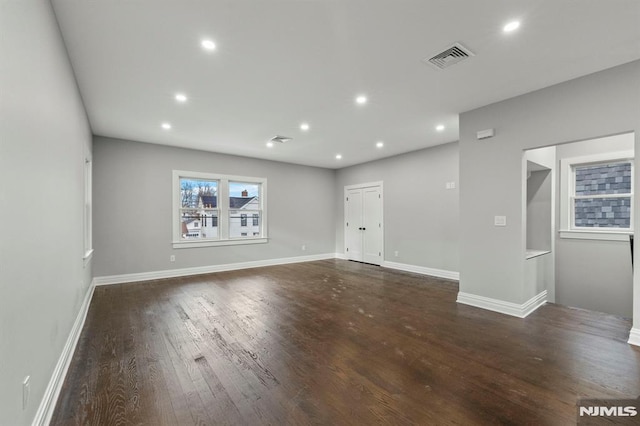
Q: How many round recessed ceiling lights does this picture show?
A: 10